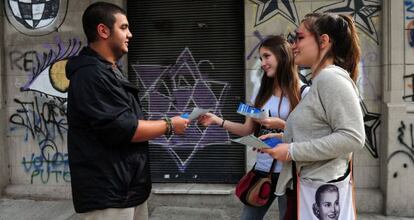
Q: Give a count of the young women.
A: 2